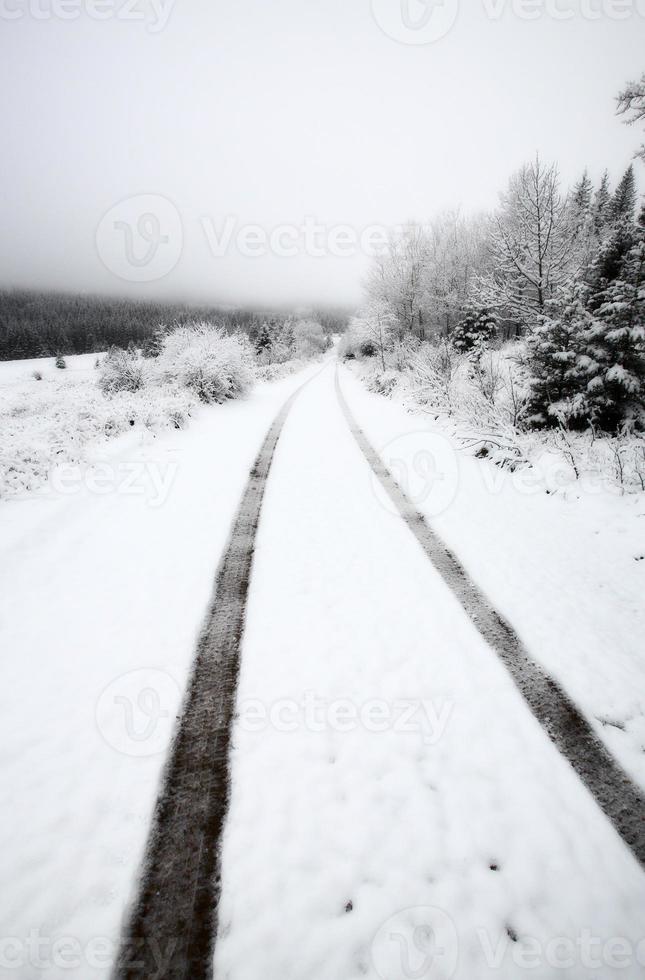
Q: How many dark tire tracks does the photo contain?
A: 2